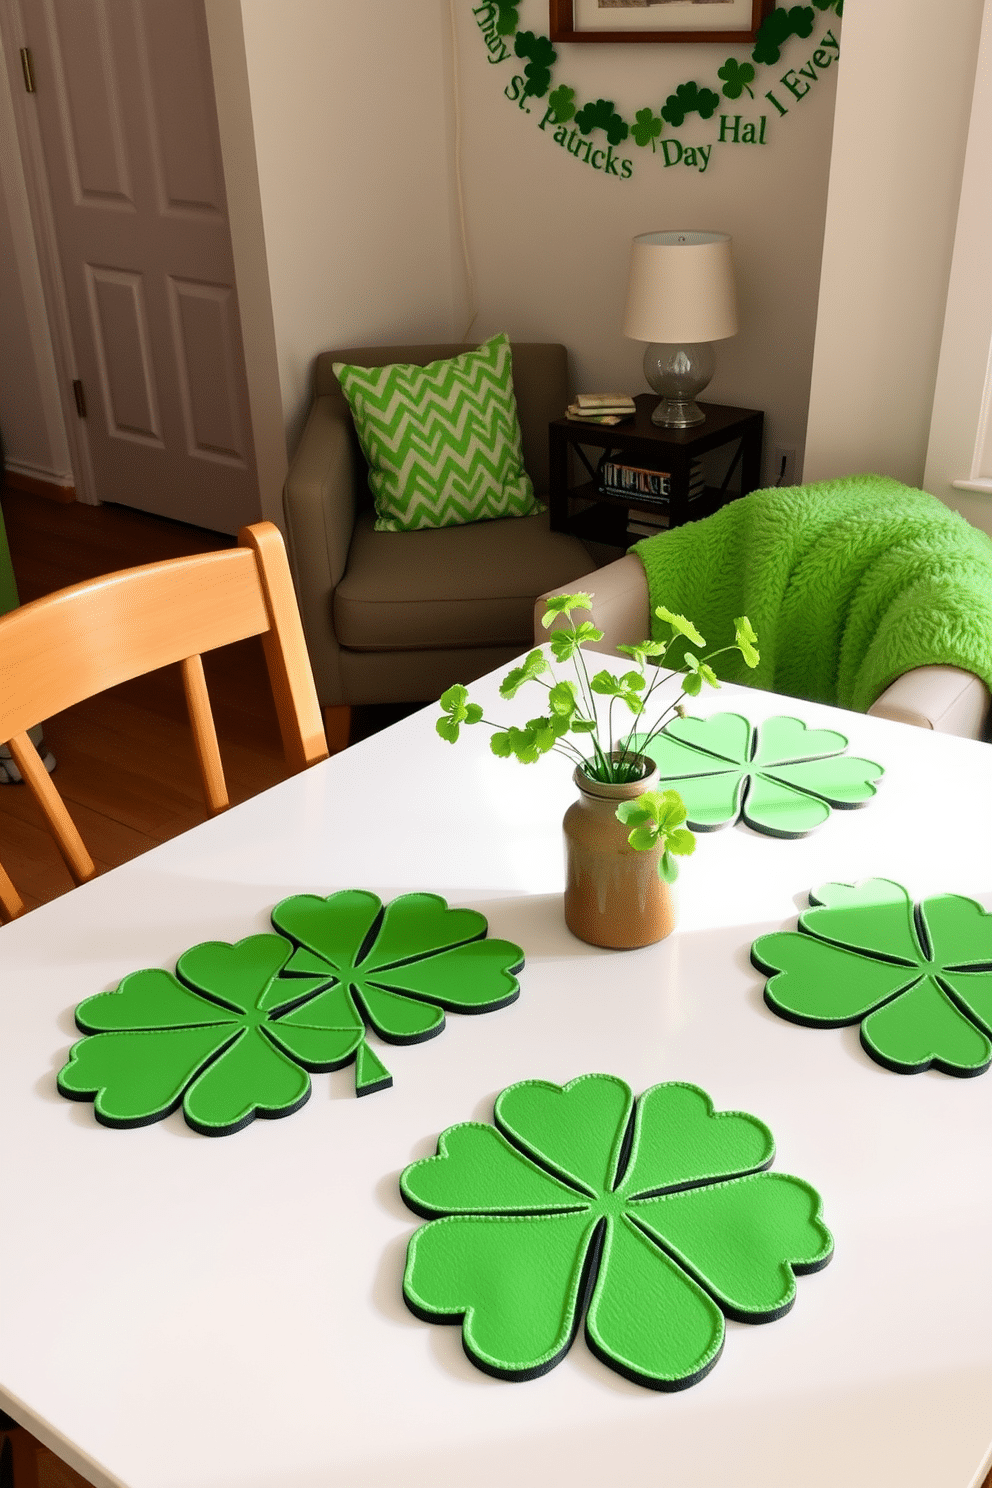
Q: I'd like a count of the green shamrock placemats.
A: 5